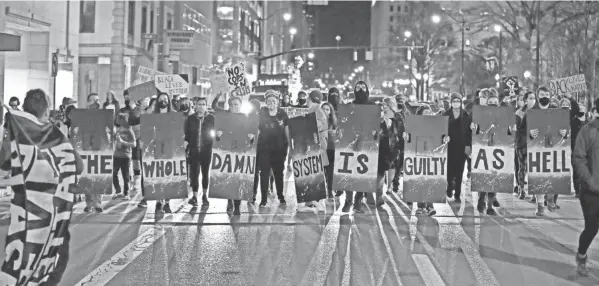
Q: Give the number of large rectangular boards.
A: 8